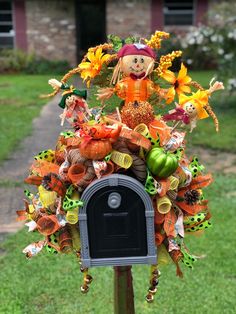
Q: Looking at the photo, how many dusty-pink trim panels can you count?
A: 3